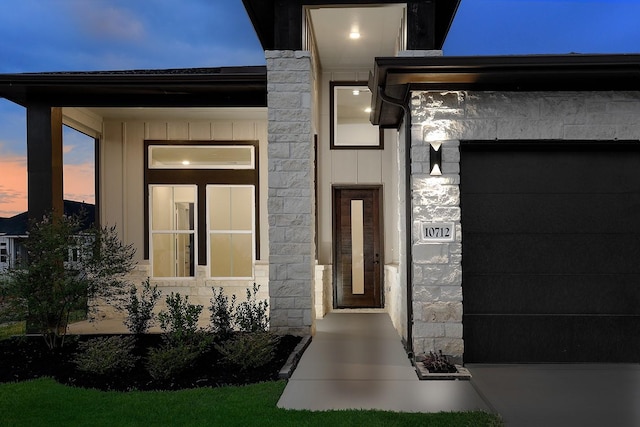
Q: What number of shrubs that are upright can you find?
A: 4